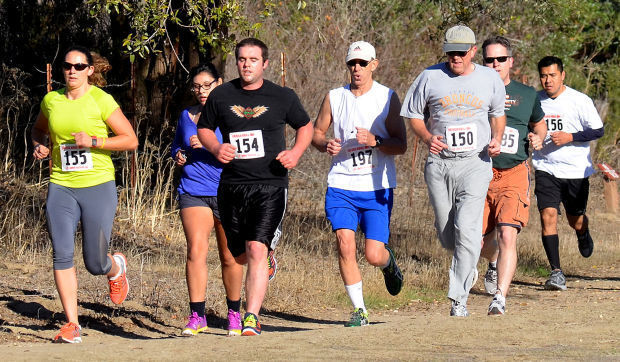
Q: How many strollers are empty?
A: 0